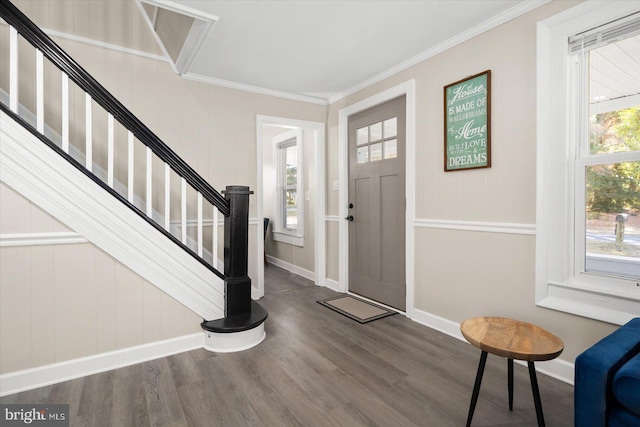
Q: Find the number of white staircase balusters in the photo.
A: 11